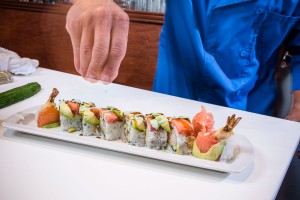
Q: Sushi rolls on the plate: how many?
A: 8